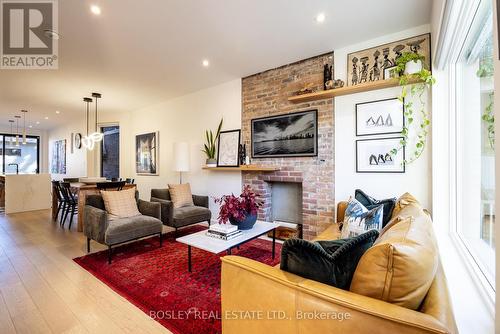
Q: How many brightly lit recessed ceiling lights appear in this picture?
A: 3